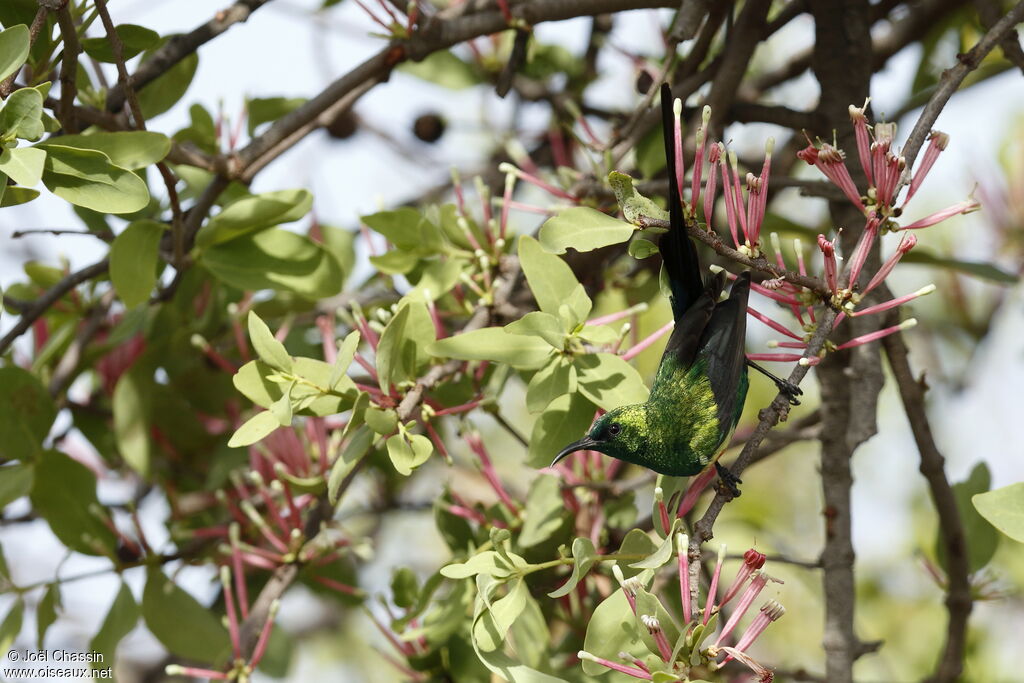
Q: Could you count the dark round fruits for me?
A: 2